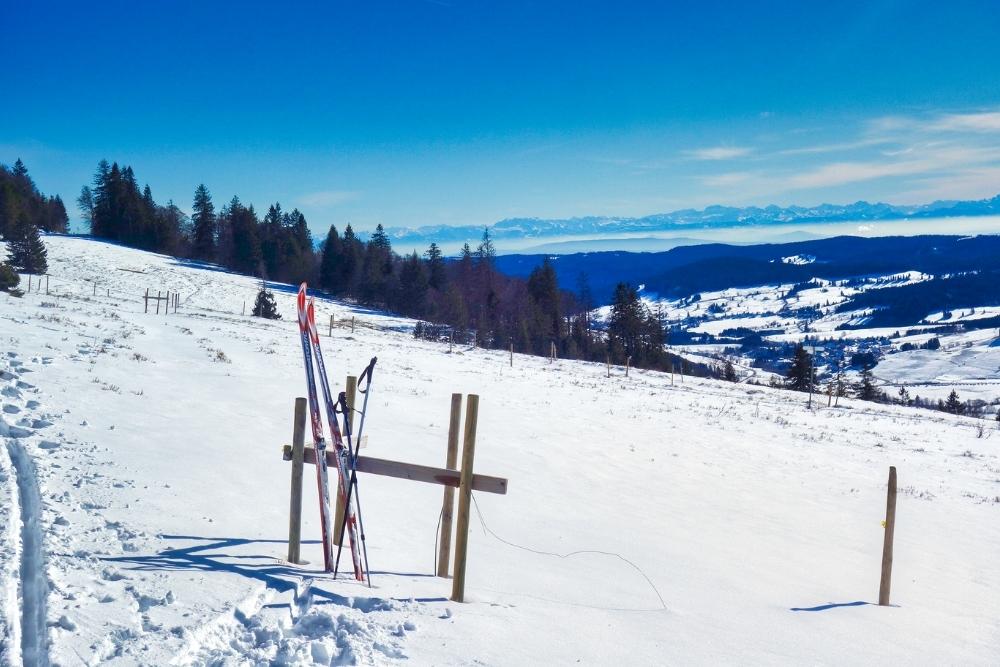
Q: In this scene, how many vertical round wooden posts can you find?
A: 5